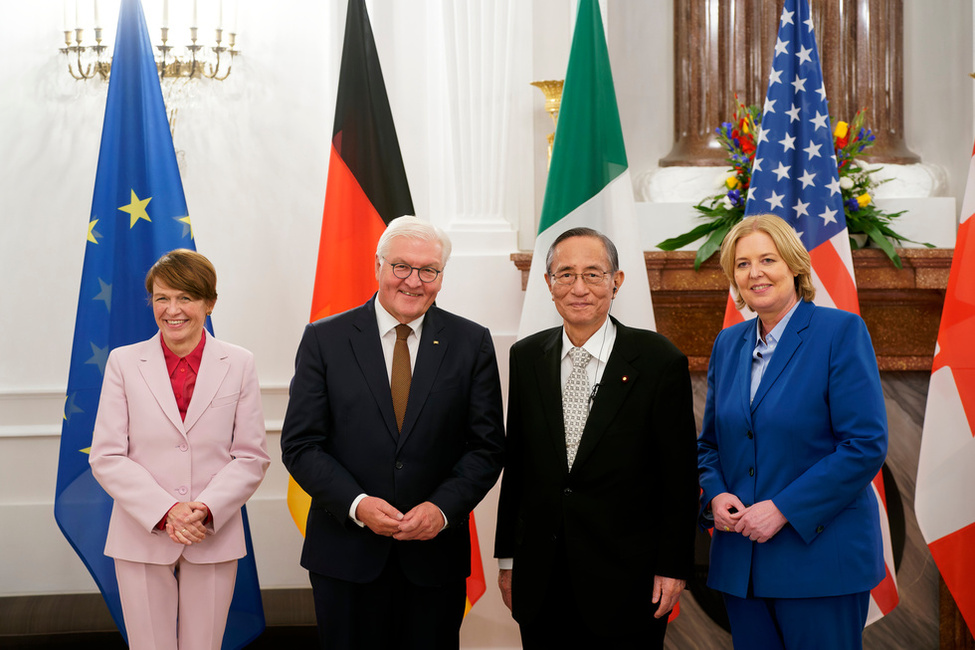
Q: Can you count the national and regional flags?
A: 5